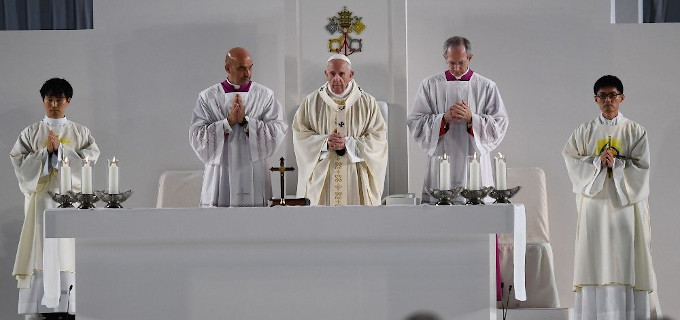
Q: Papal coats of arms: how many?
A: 1